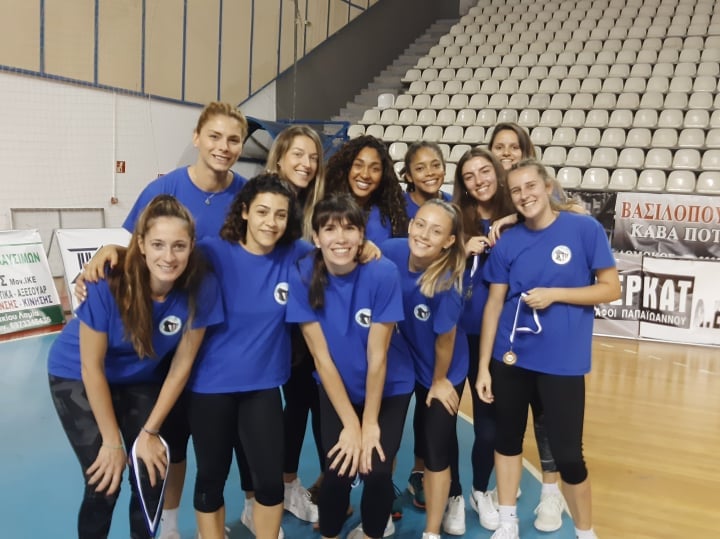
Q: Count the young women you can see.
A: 11